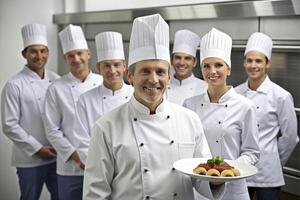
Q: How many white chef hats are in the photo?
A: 7